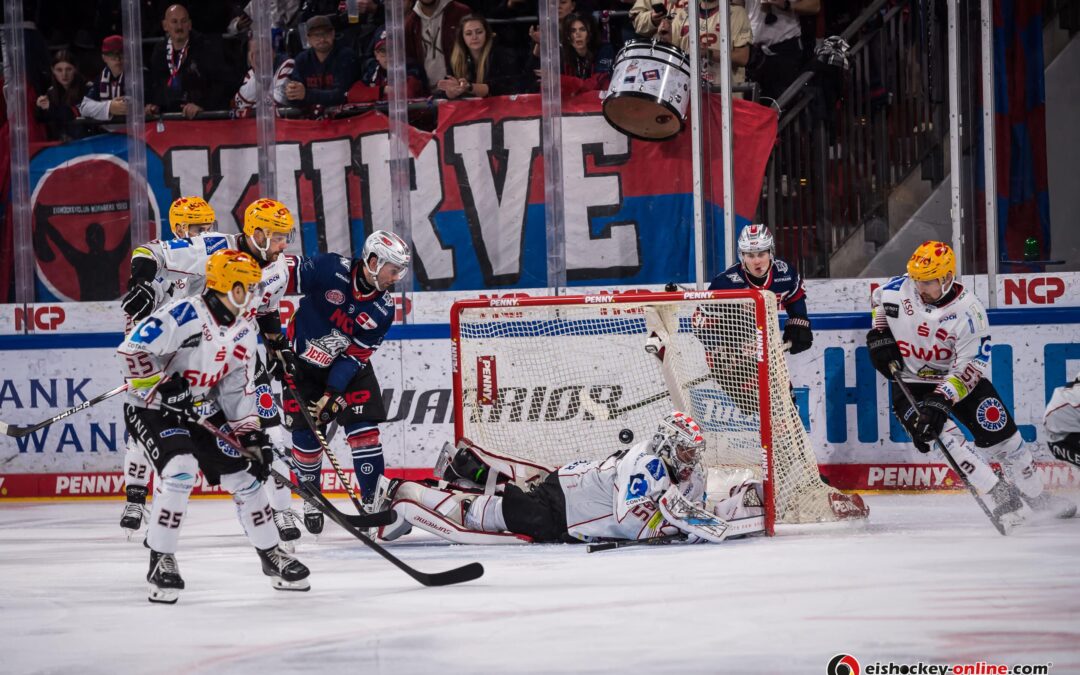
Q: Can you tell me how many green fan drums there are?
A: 0